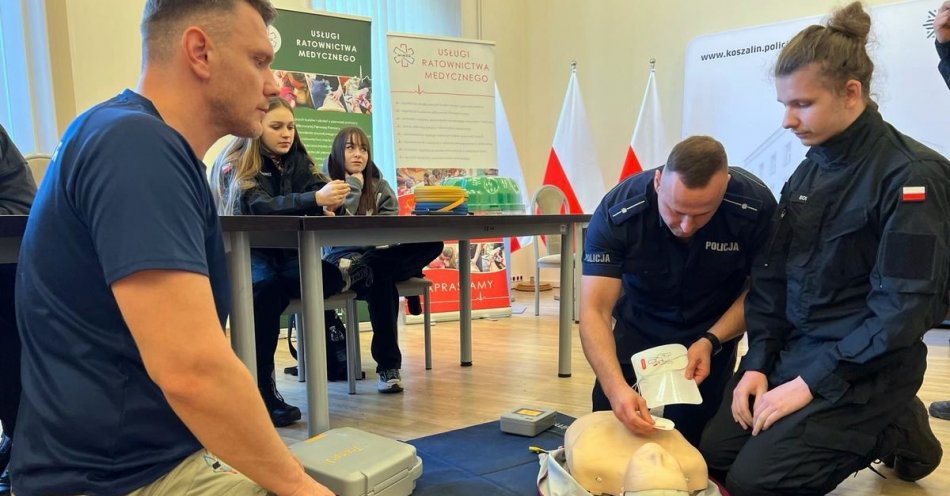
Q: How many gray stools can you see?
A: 2